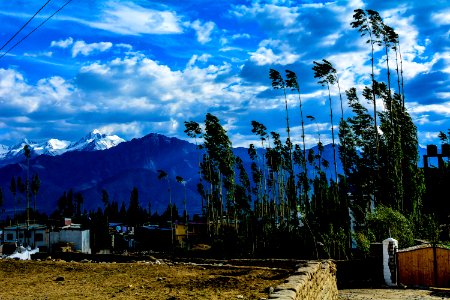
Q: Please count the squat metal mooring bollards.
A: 0